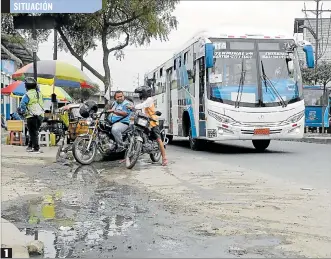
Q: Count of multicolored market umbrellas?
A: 2